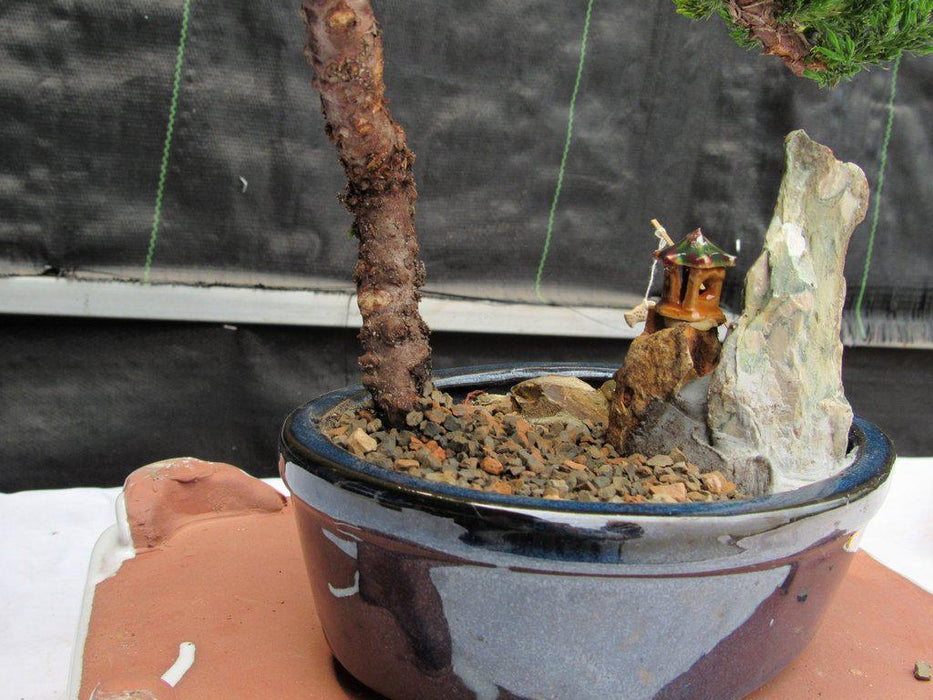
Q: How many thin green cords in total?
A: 3